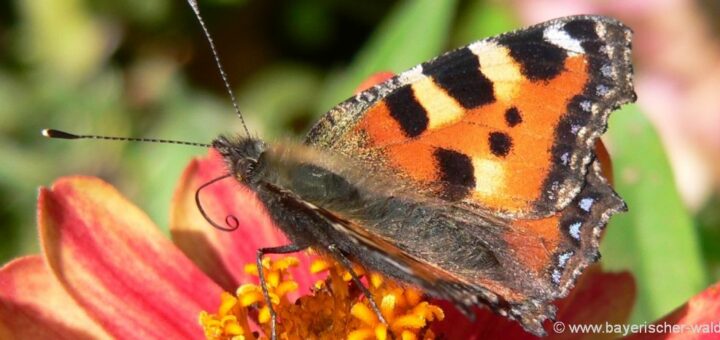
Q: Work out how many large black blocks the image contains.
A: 4